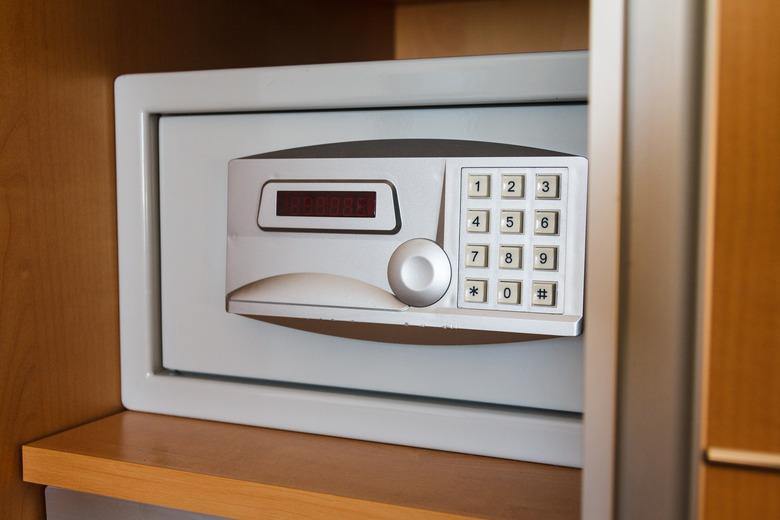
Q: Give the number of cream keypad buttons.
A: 12